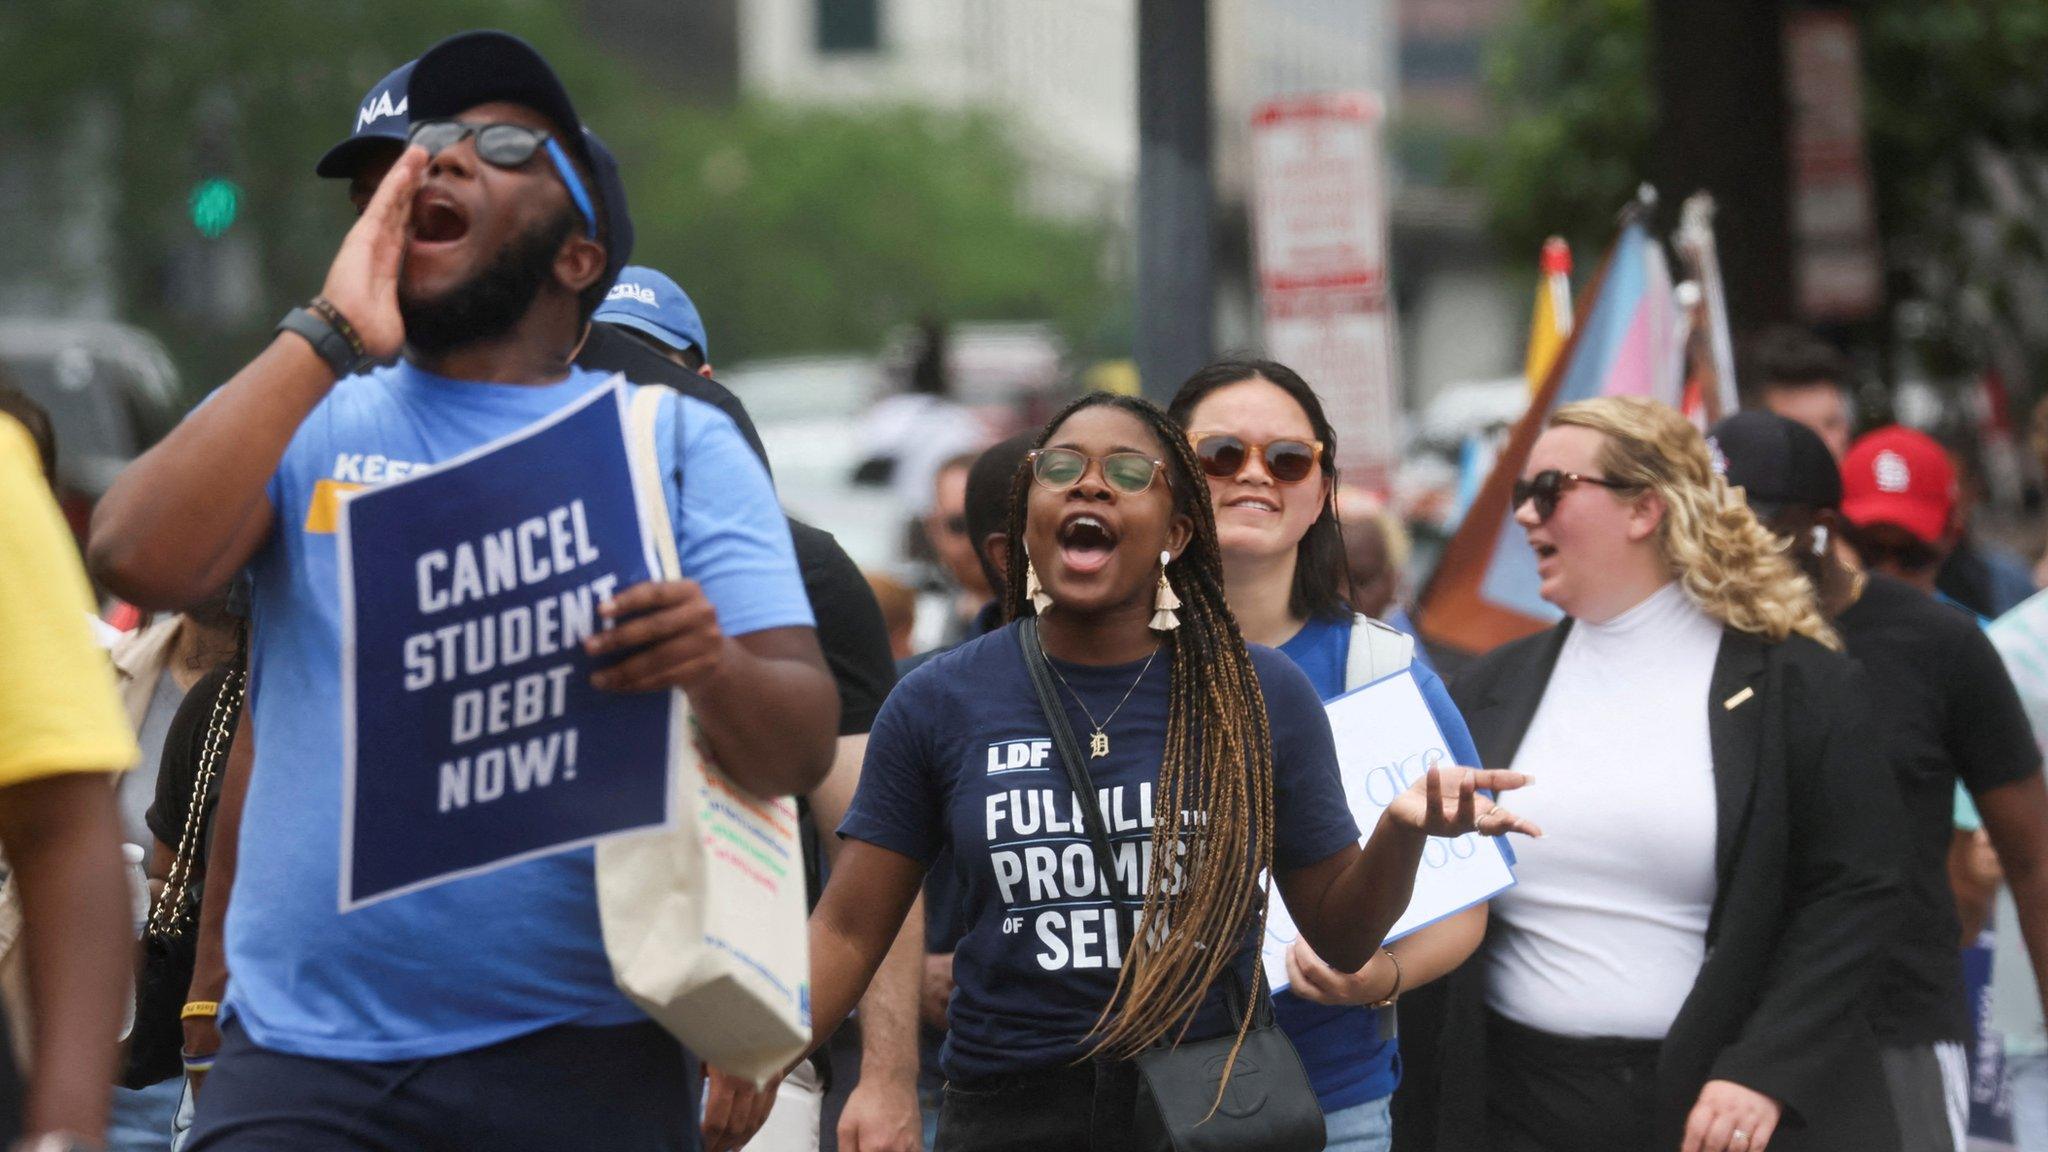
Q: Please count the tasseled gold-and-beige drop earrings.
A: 2